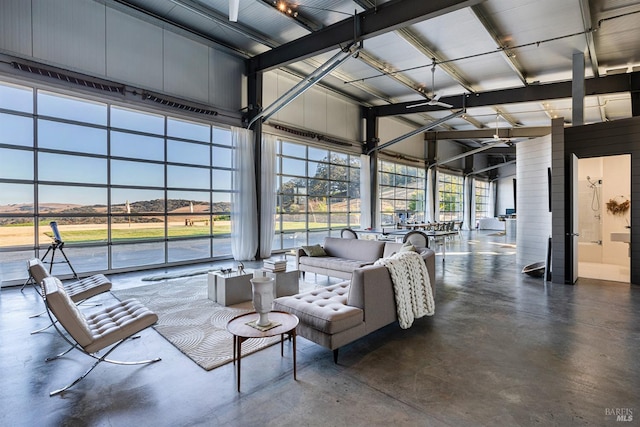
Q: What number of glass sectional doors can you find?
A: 5